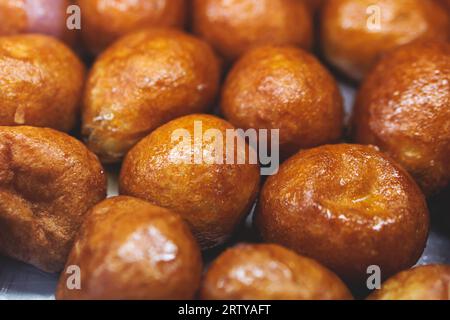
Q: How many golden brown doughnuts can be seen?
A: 14